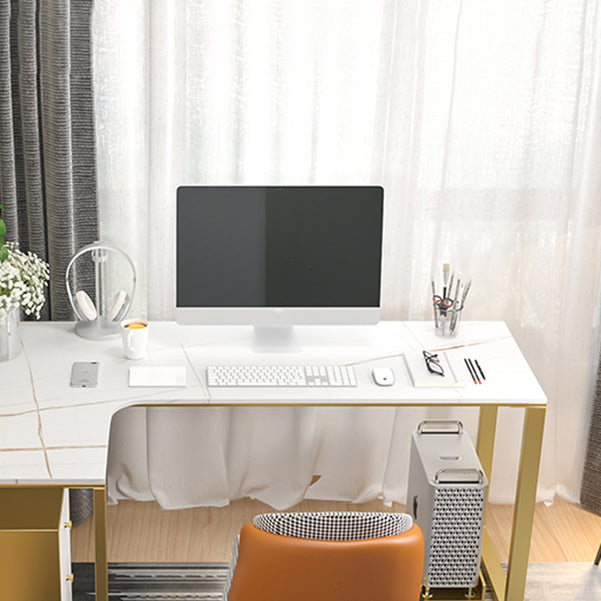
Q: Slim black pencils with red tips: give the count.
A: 2